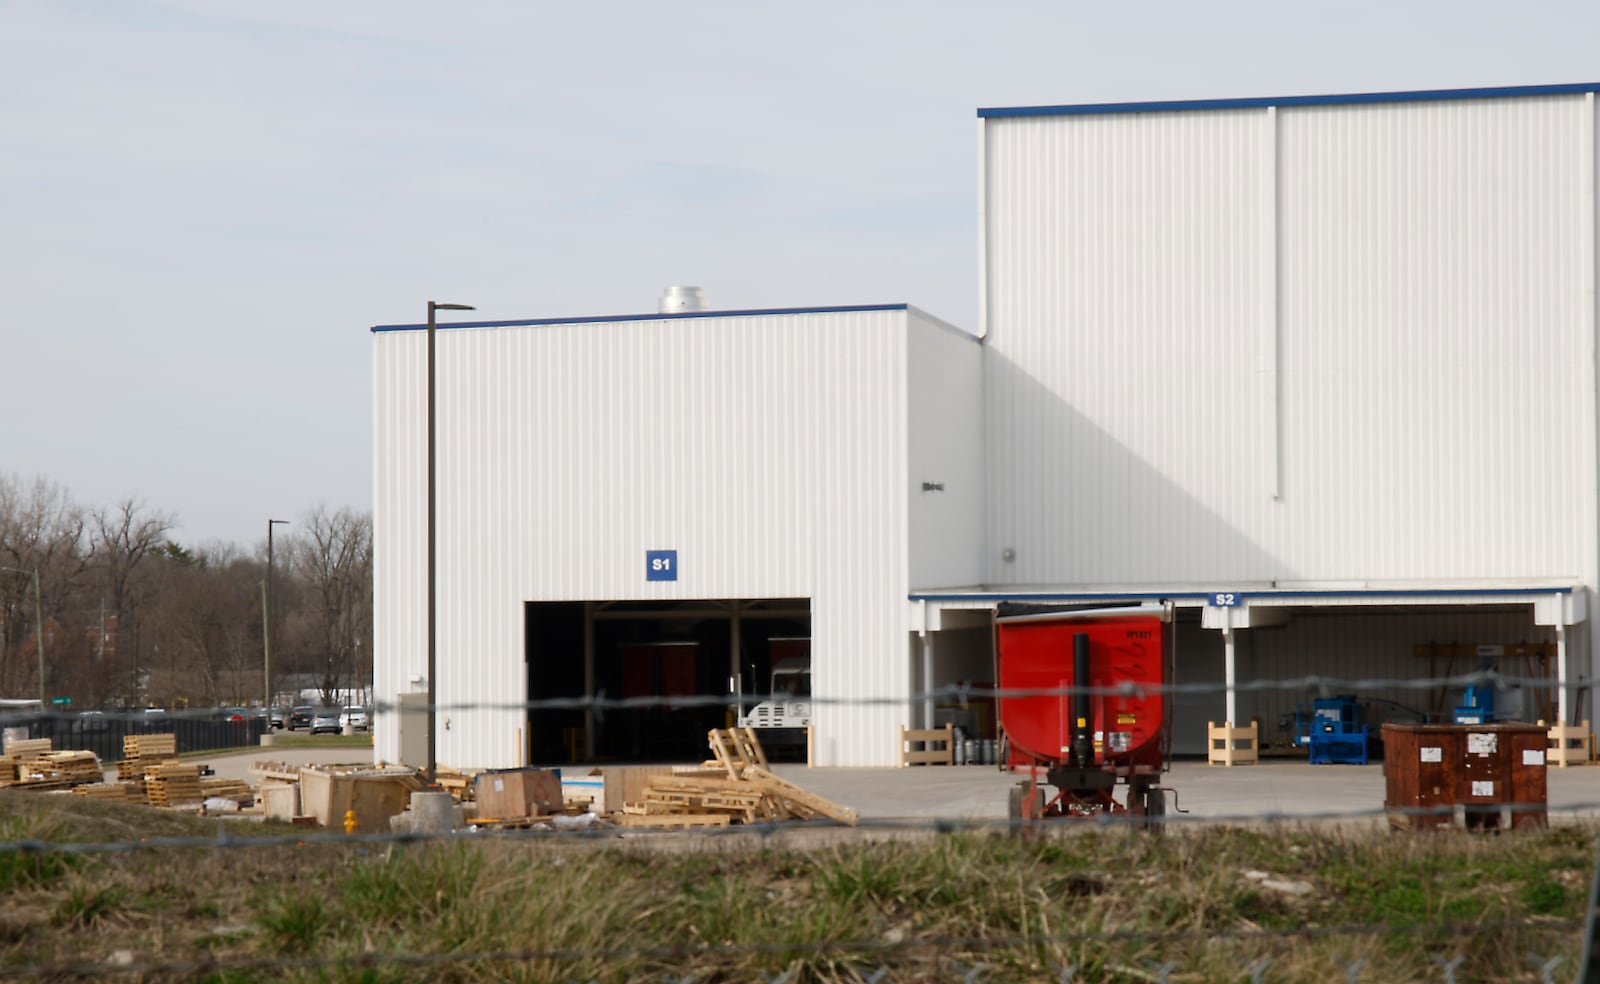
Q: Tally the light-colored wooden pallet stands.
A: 3